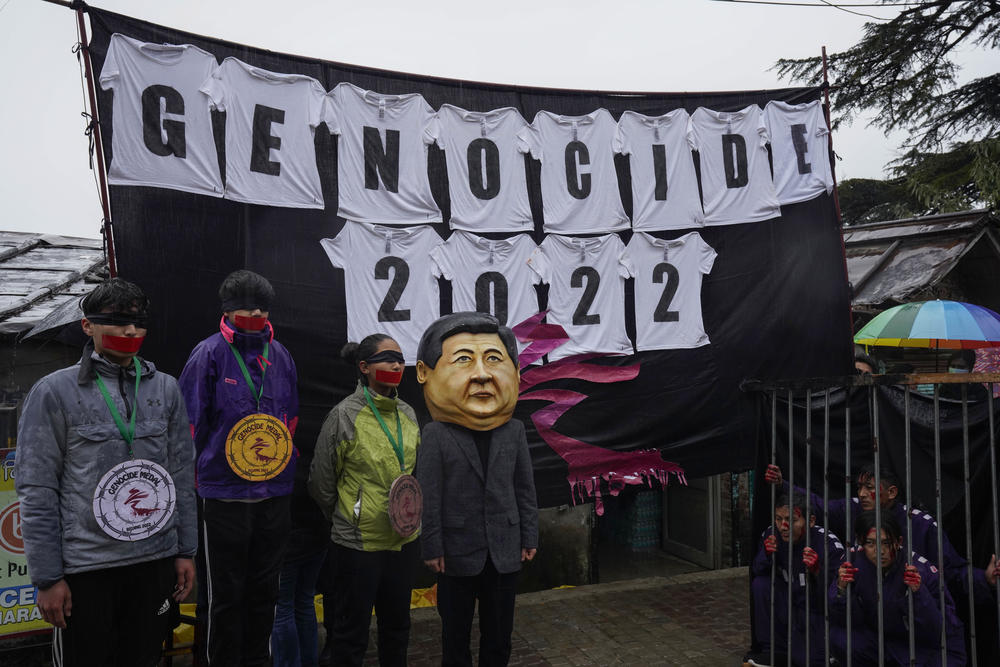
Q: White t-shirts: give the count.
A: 12